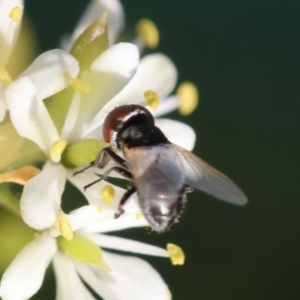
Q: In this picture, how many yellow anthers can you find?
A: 10